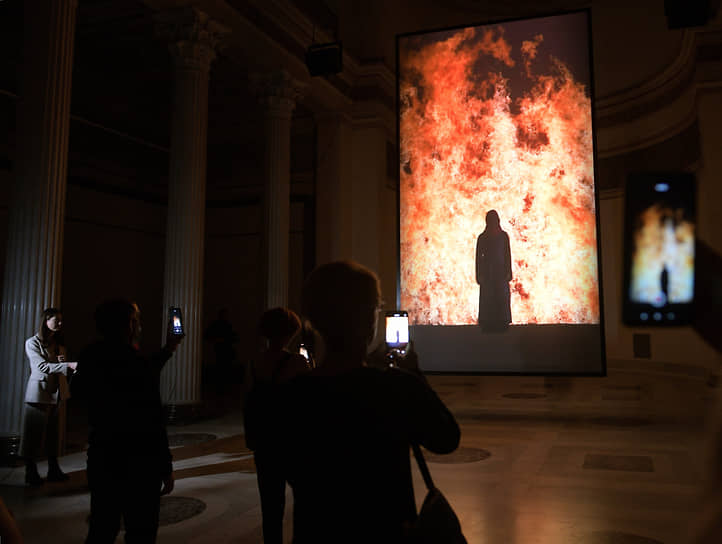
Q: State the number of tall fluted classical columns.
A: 3